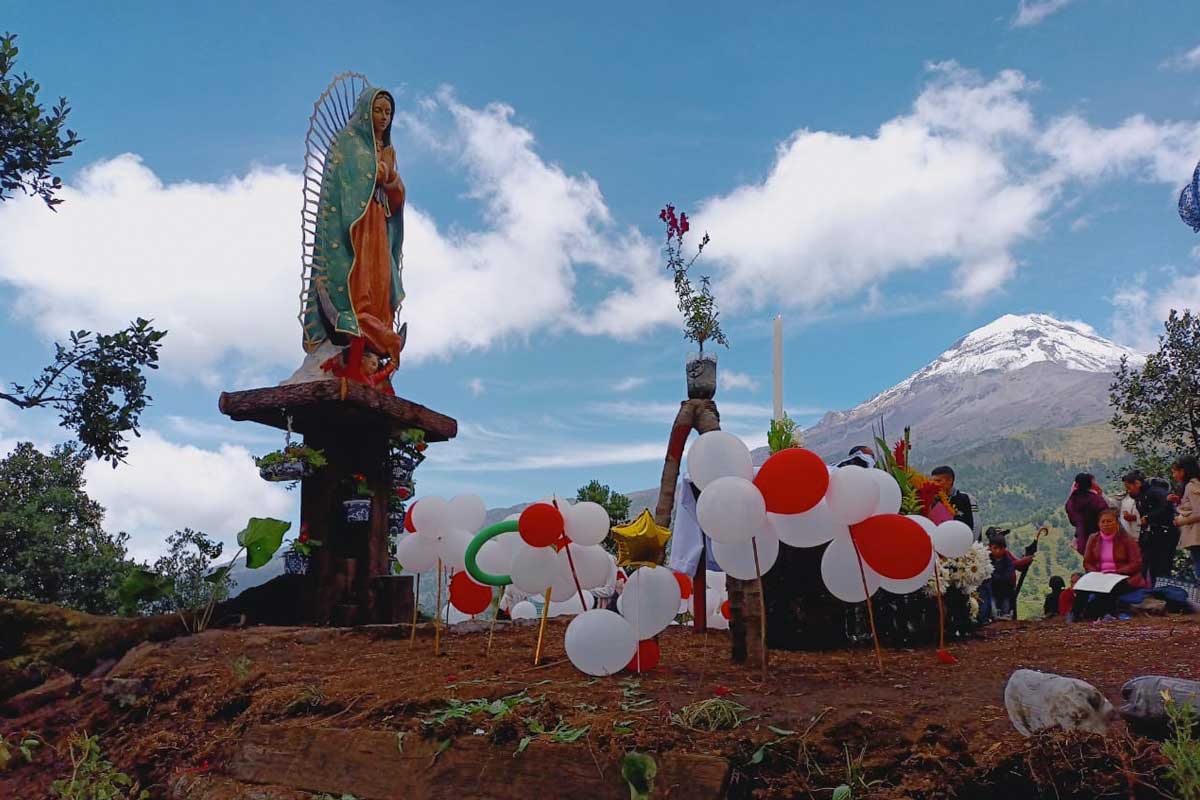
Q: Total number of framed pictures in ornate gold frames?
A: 0